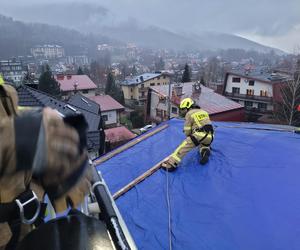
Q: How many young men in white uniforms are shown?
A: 0